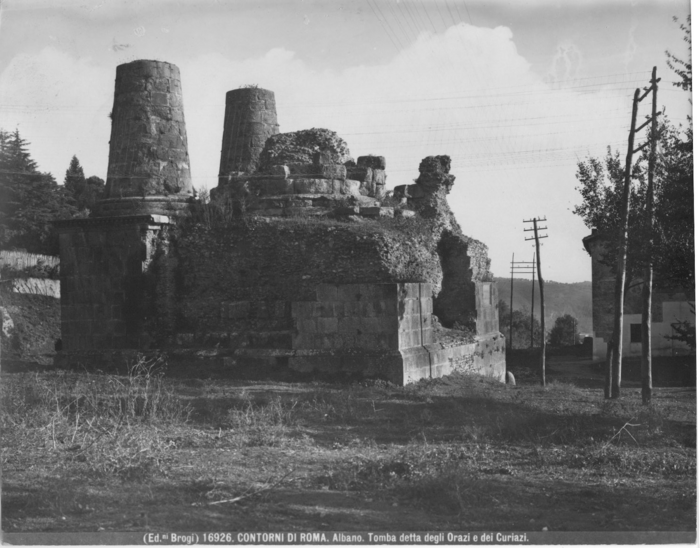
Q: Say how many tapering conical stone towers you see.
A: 2